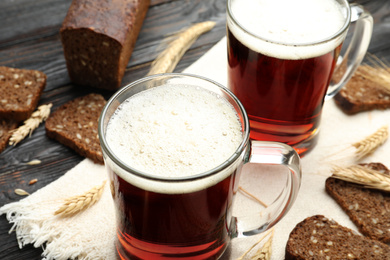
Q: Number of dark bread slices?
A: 6